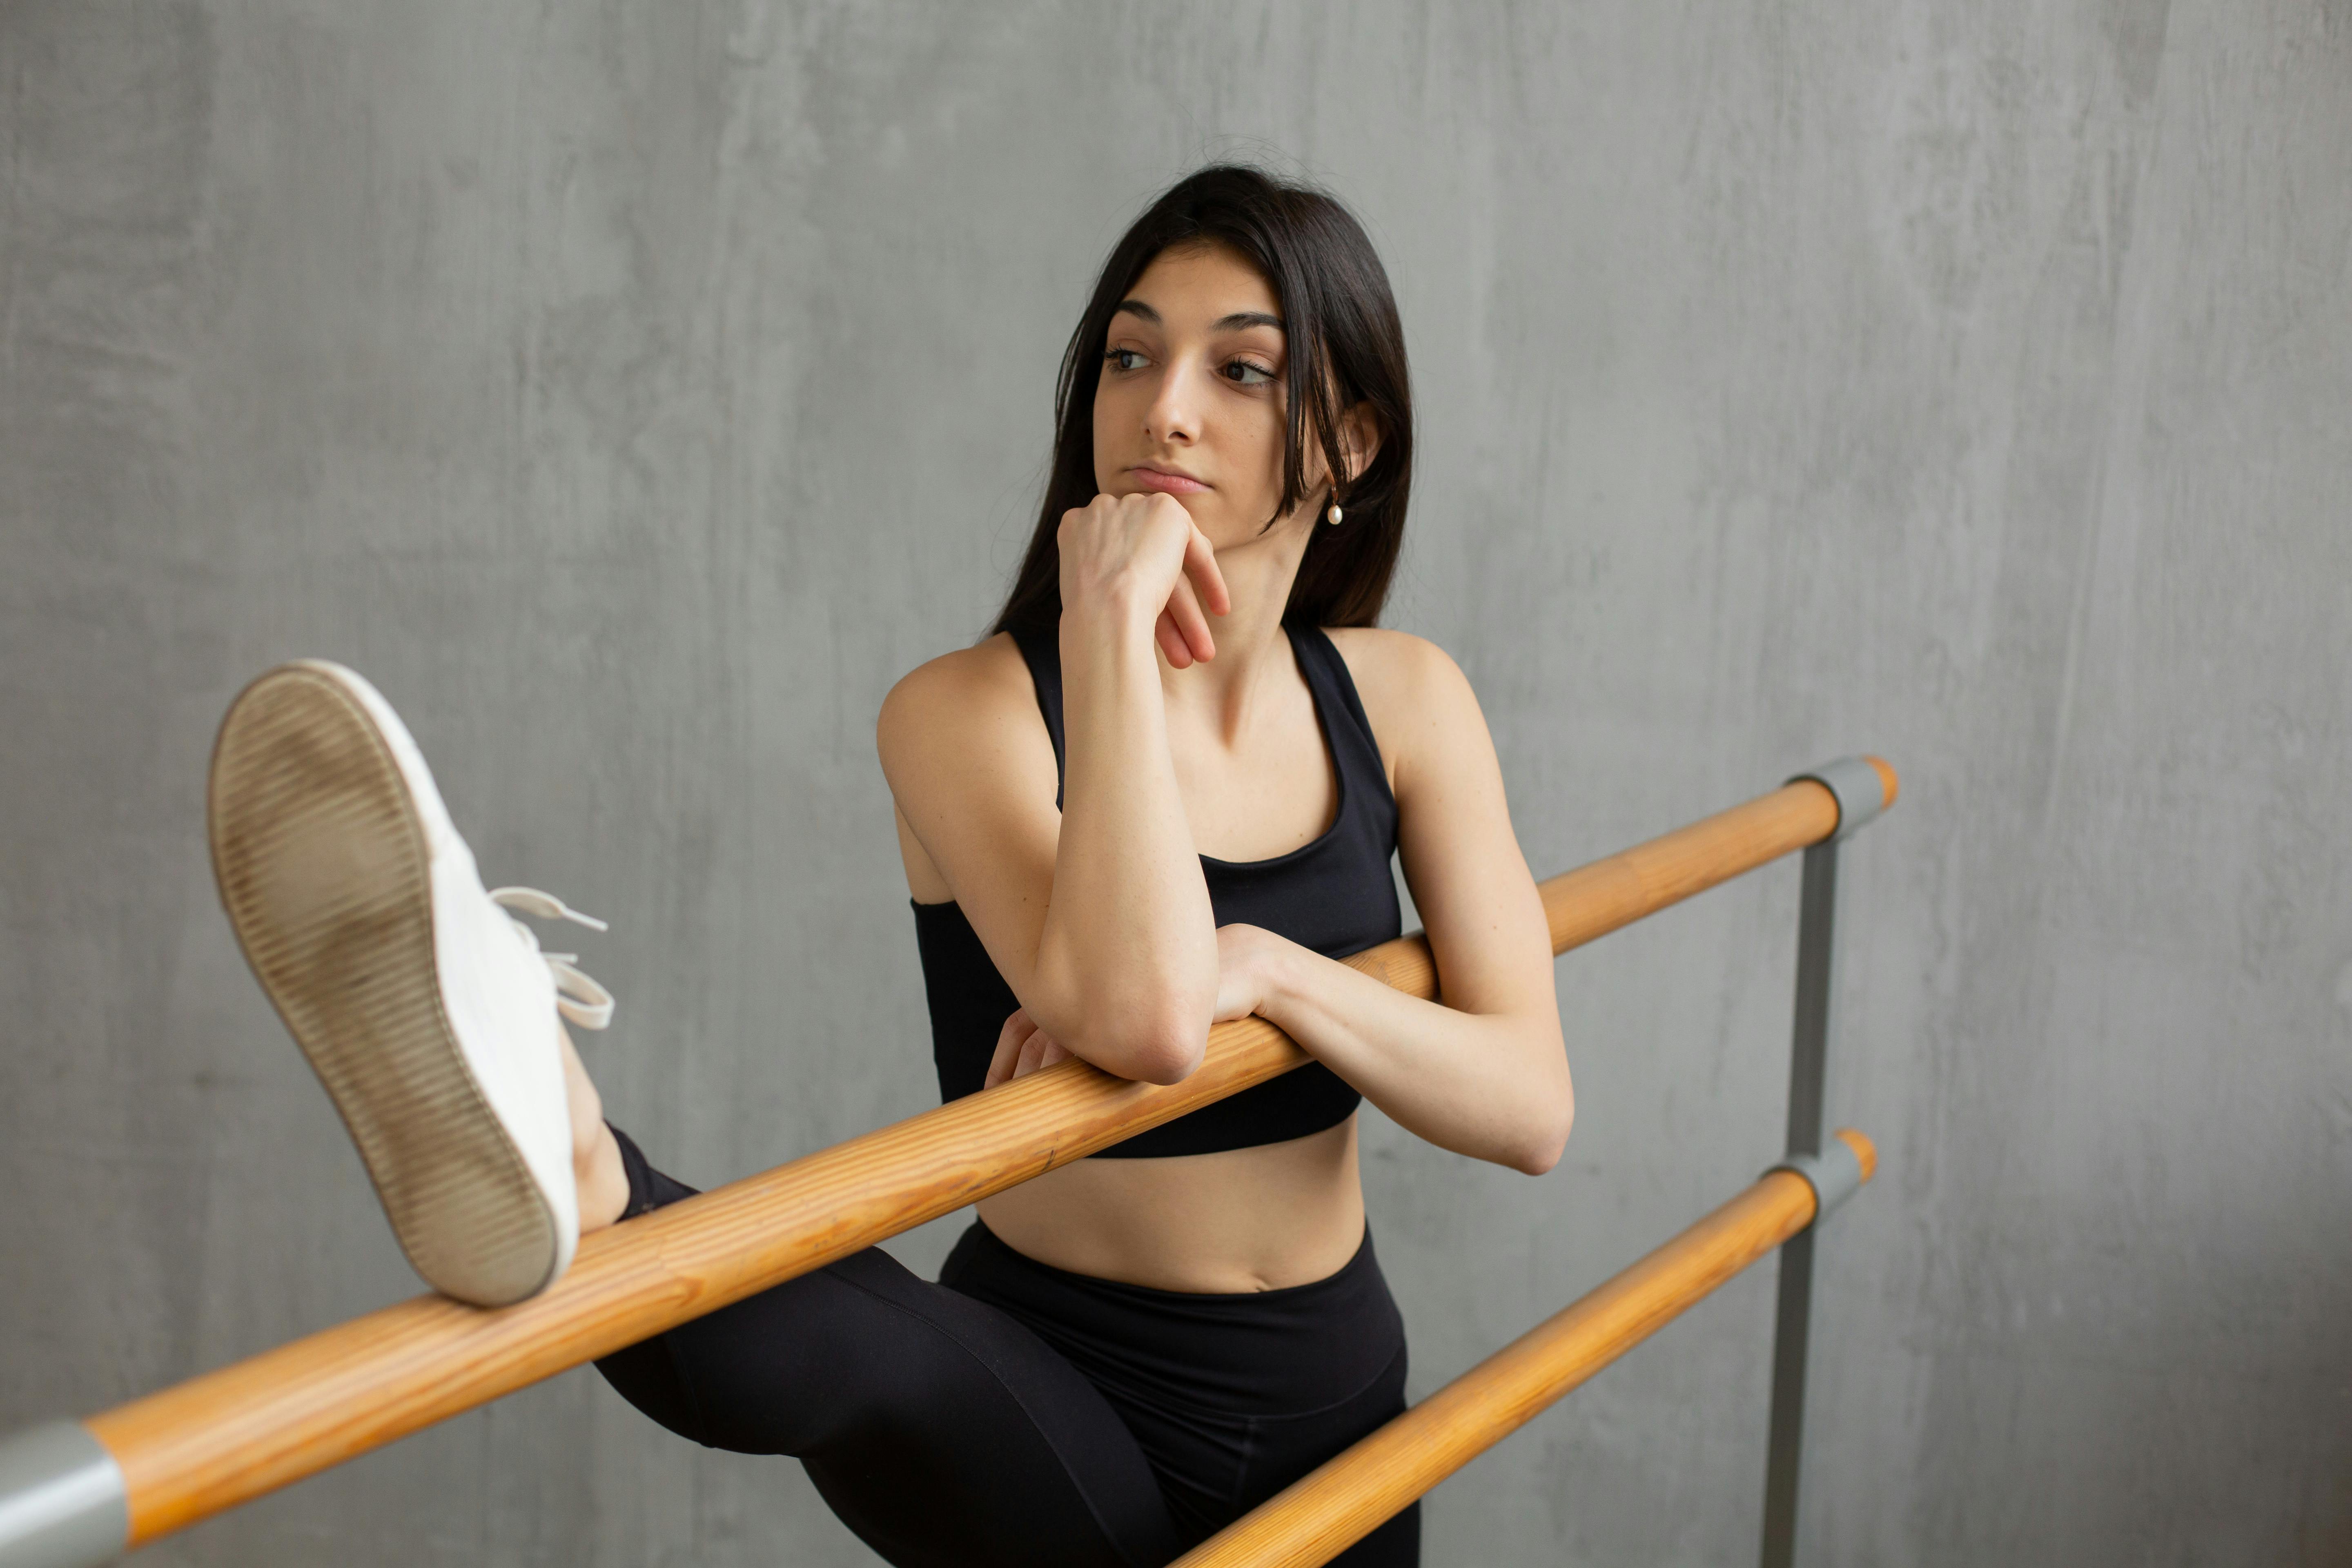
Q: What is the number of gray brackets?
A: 3